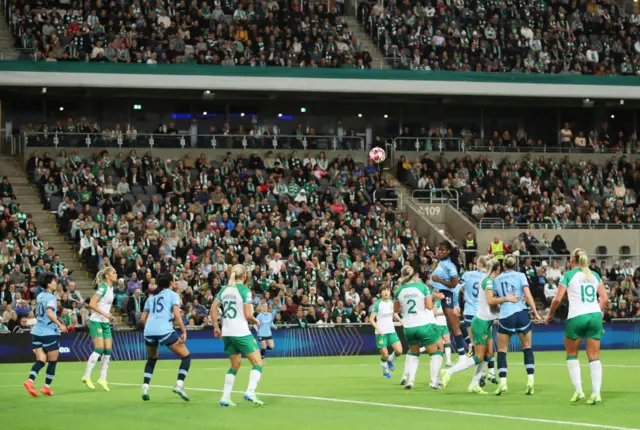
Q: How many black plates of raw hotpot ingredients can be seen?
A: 0